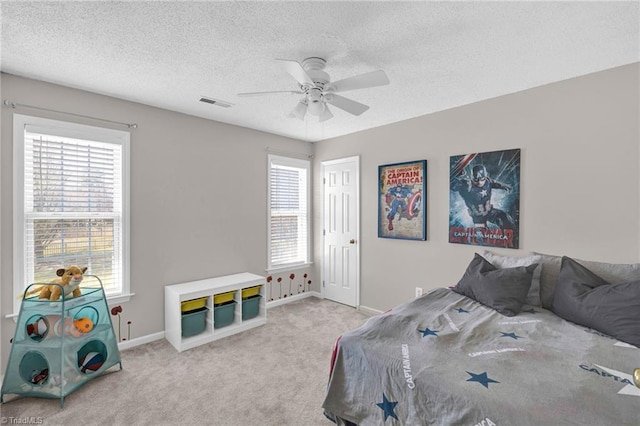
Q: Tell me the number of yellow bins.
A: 3